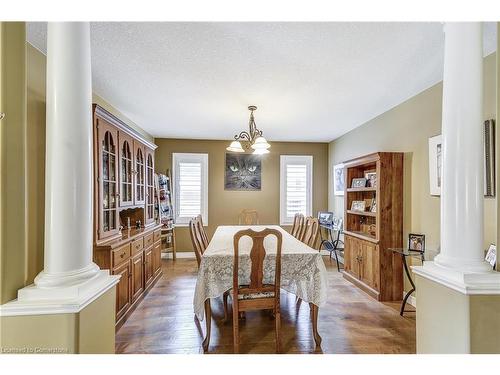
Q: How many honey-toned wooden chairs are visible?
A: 6